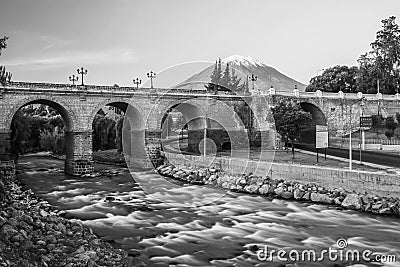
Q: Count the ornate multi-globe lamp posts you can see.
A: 5